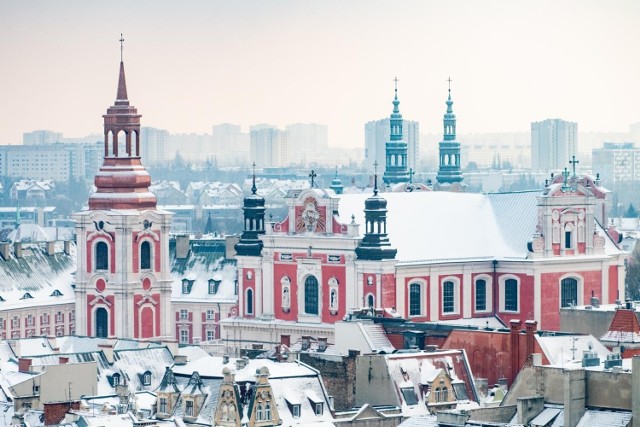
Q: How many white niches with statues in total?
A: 2